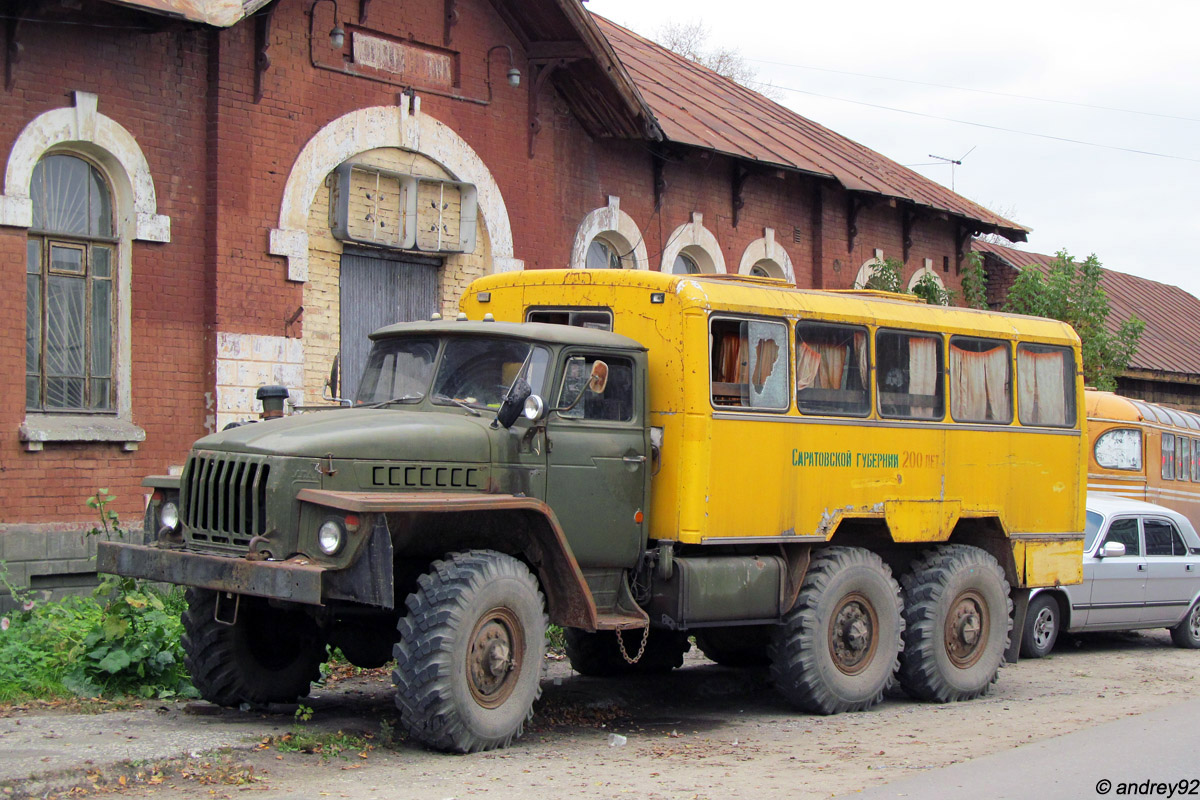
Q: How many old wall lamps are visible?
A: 2